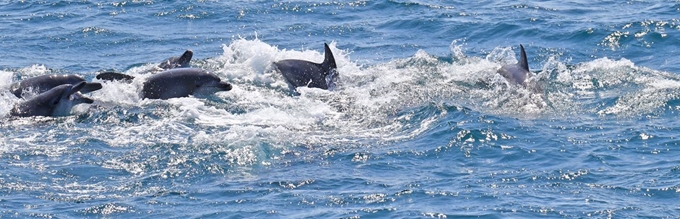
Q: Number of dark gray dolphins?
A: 7